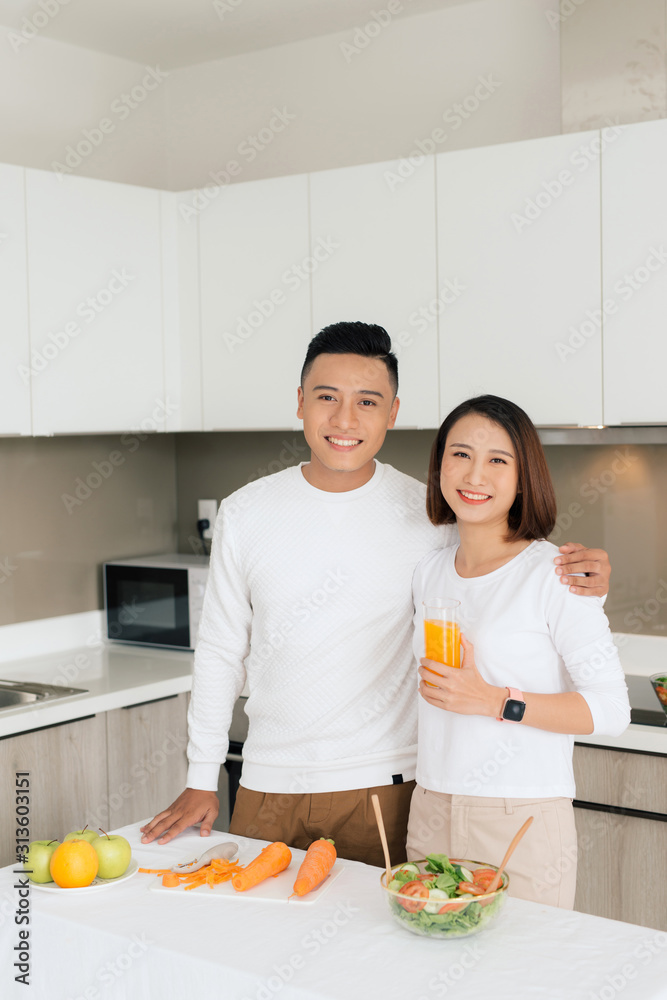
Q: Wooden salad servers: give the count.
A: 2